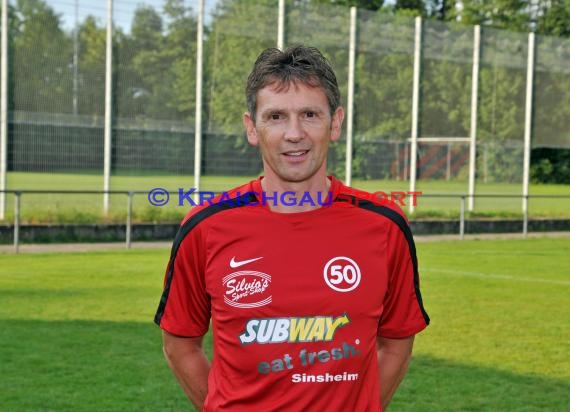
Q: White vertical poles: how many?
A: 8